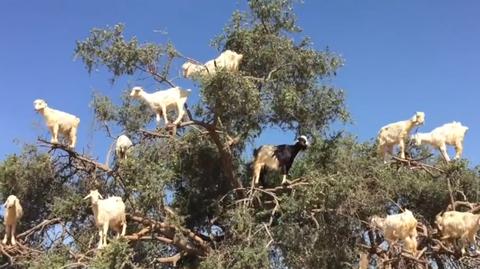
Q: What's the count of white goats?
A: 10